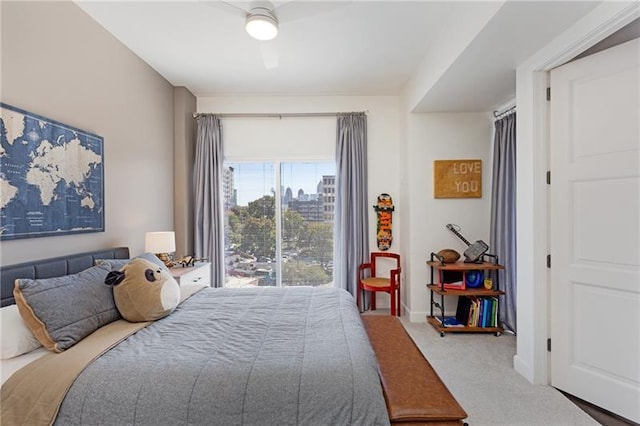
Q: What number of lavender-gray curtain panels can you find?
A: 3